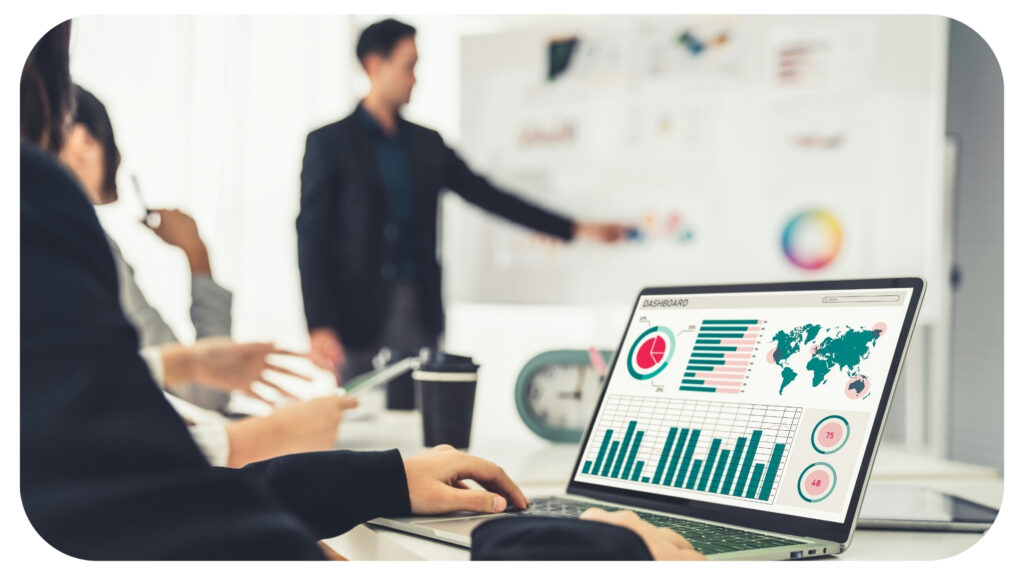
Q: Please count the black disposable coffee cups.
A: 1